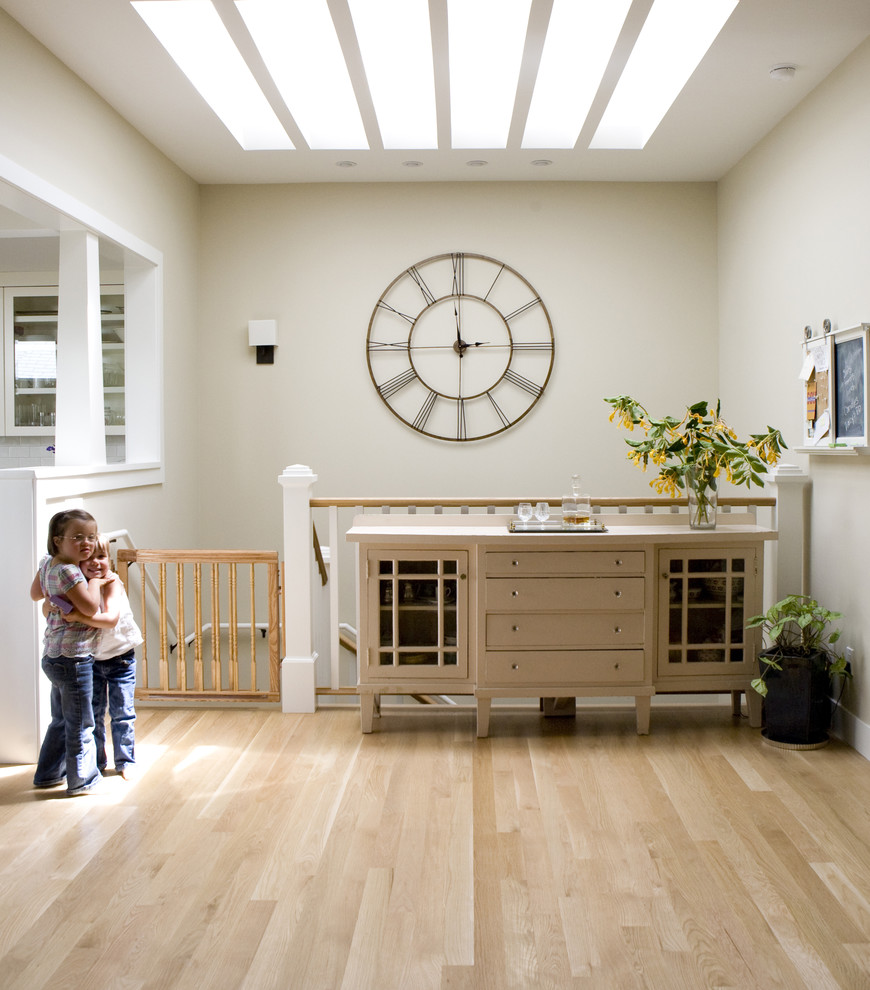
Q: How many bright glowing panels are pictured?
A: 6